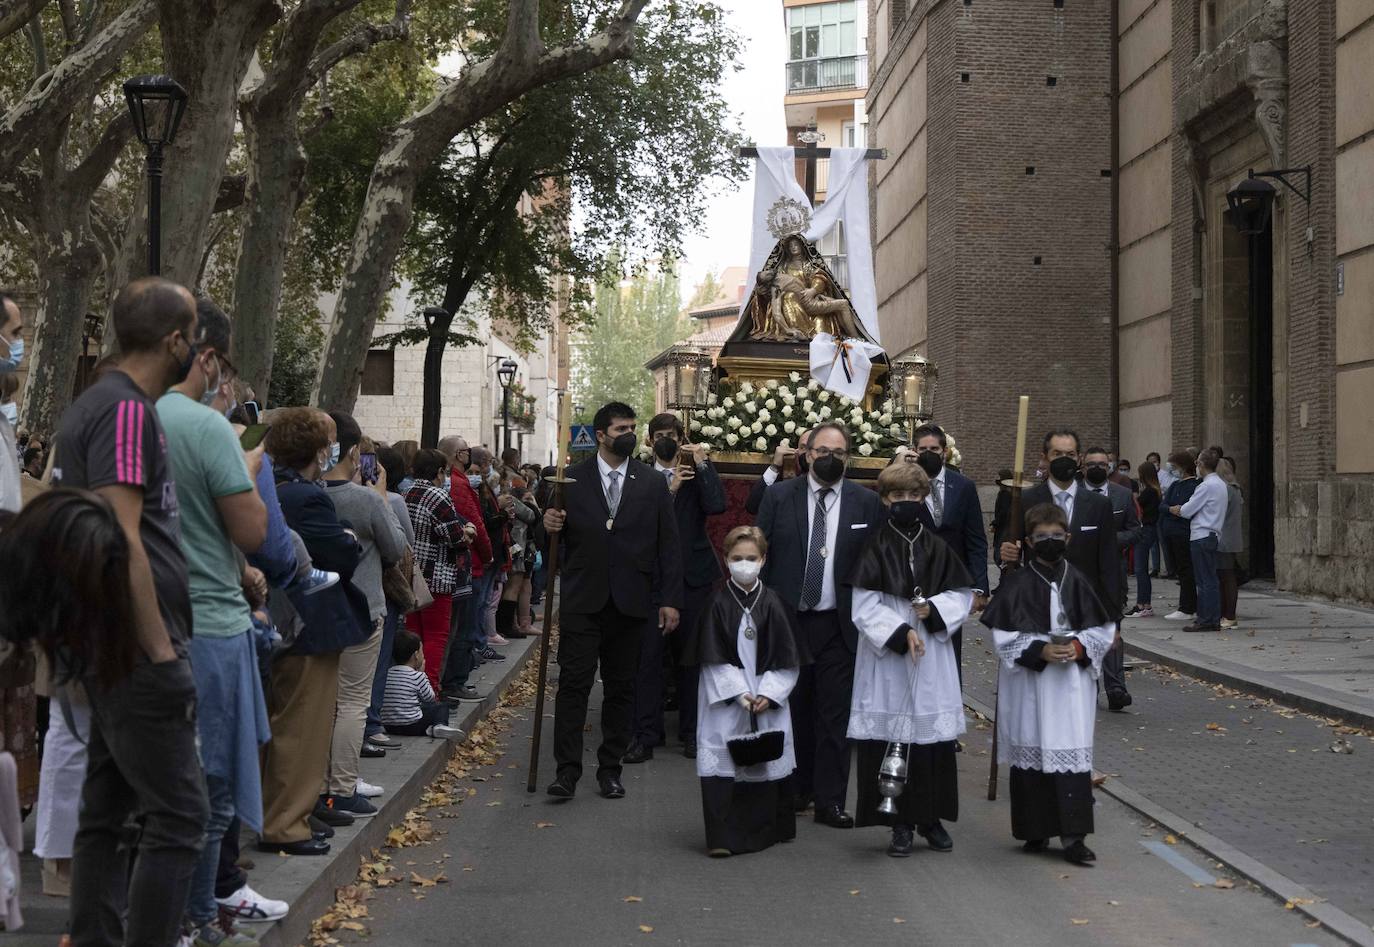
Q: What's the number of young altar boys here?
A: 3